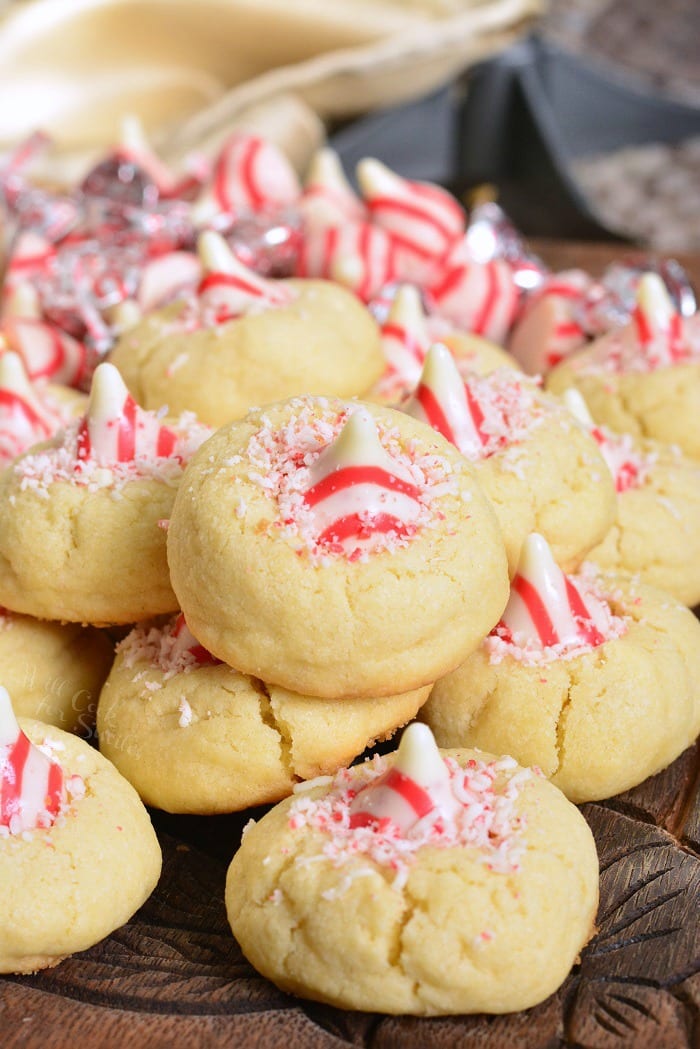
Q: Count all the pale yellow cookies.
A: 13